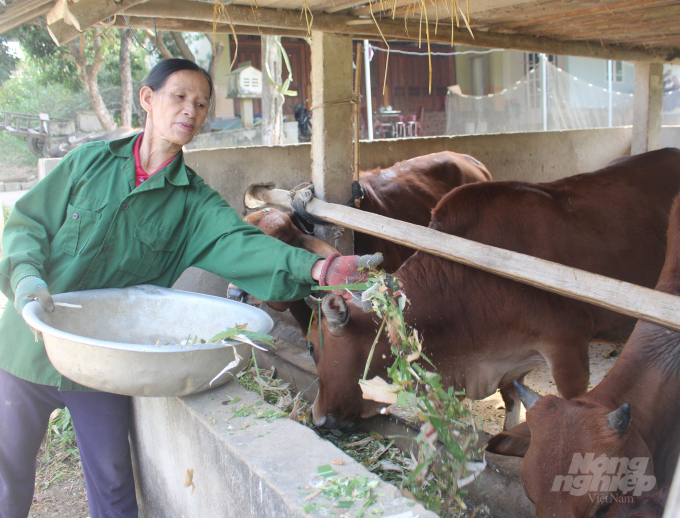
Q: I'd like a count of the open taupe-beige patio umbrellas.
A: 0